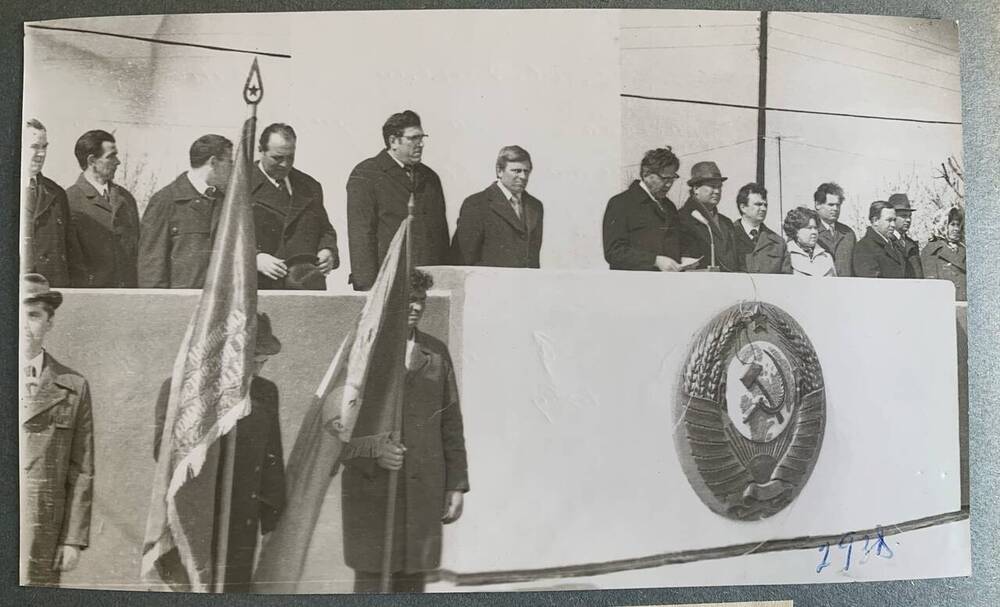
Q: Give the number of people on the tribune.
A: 14